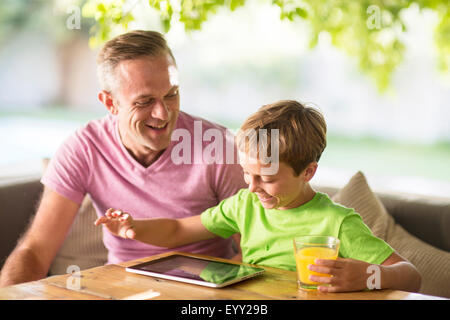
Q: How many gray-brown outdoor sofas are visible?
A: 1